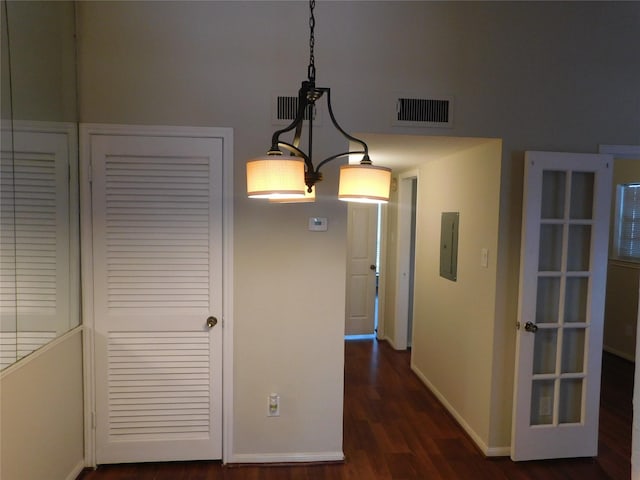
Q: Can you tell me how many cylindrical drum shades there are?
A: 3